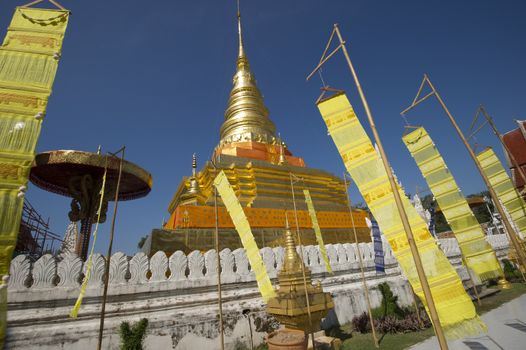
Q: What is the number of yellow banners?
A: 7